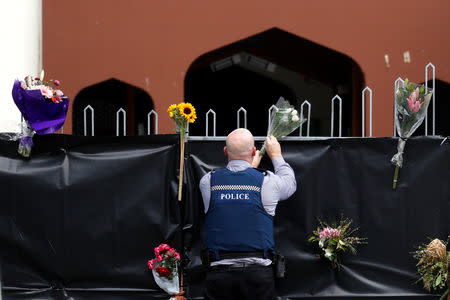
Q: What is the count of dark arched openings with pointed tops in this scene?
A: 3